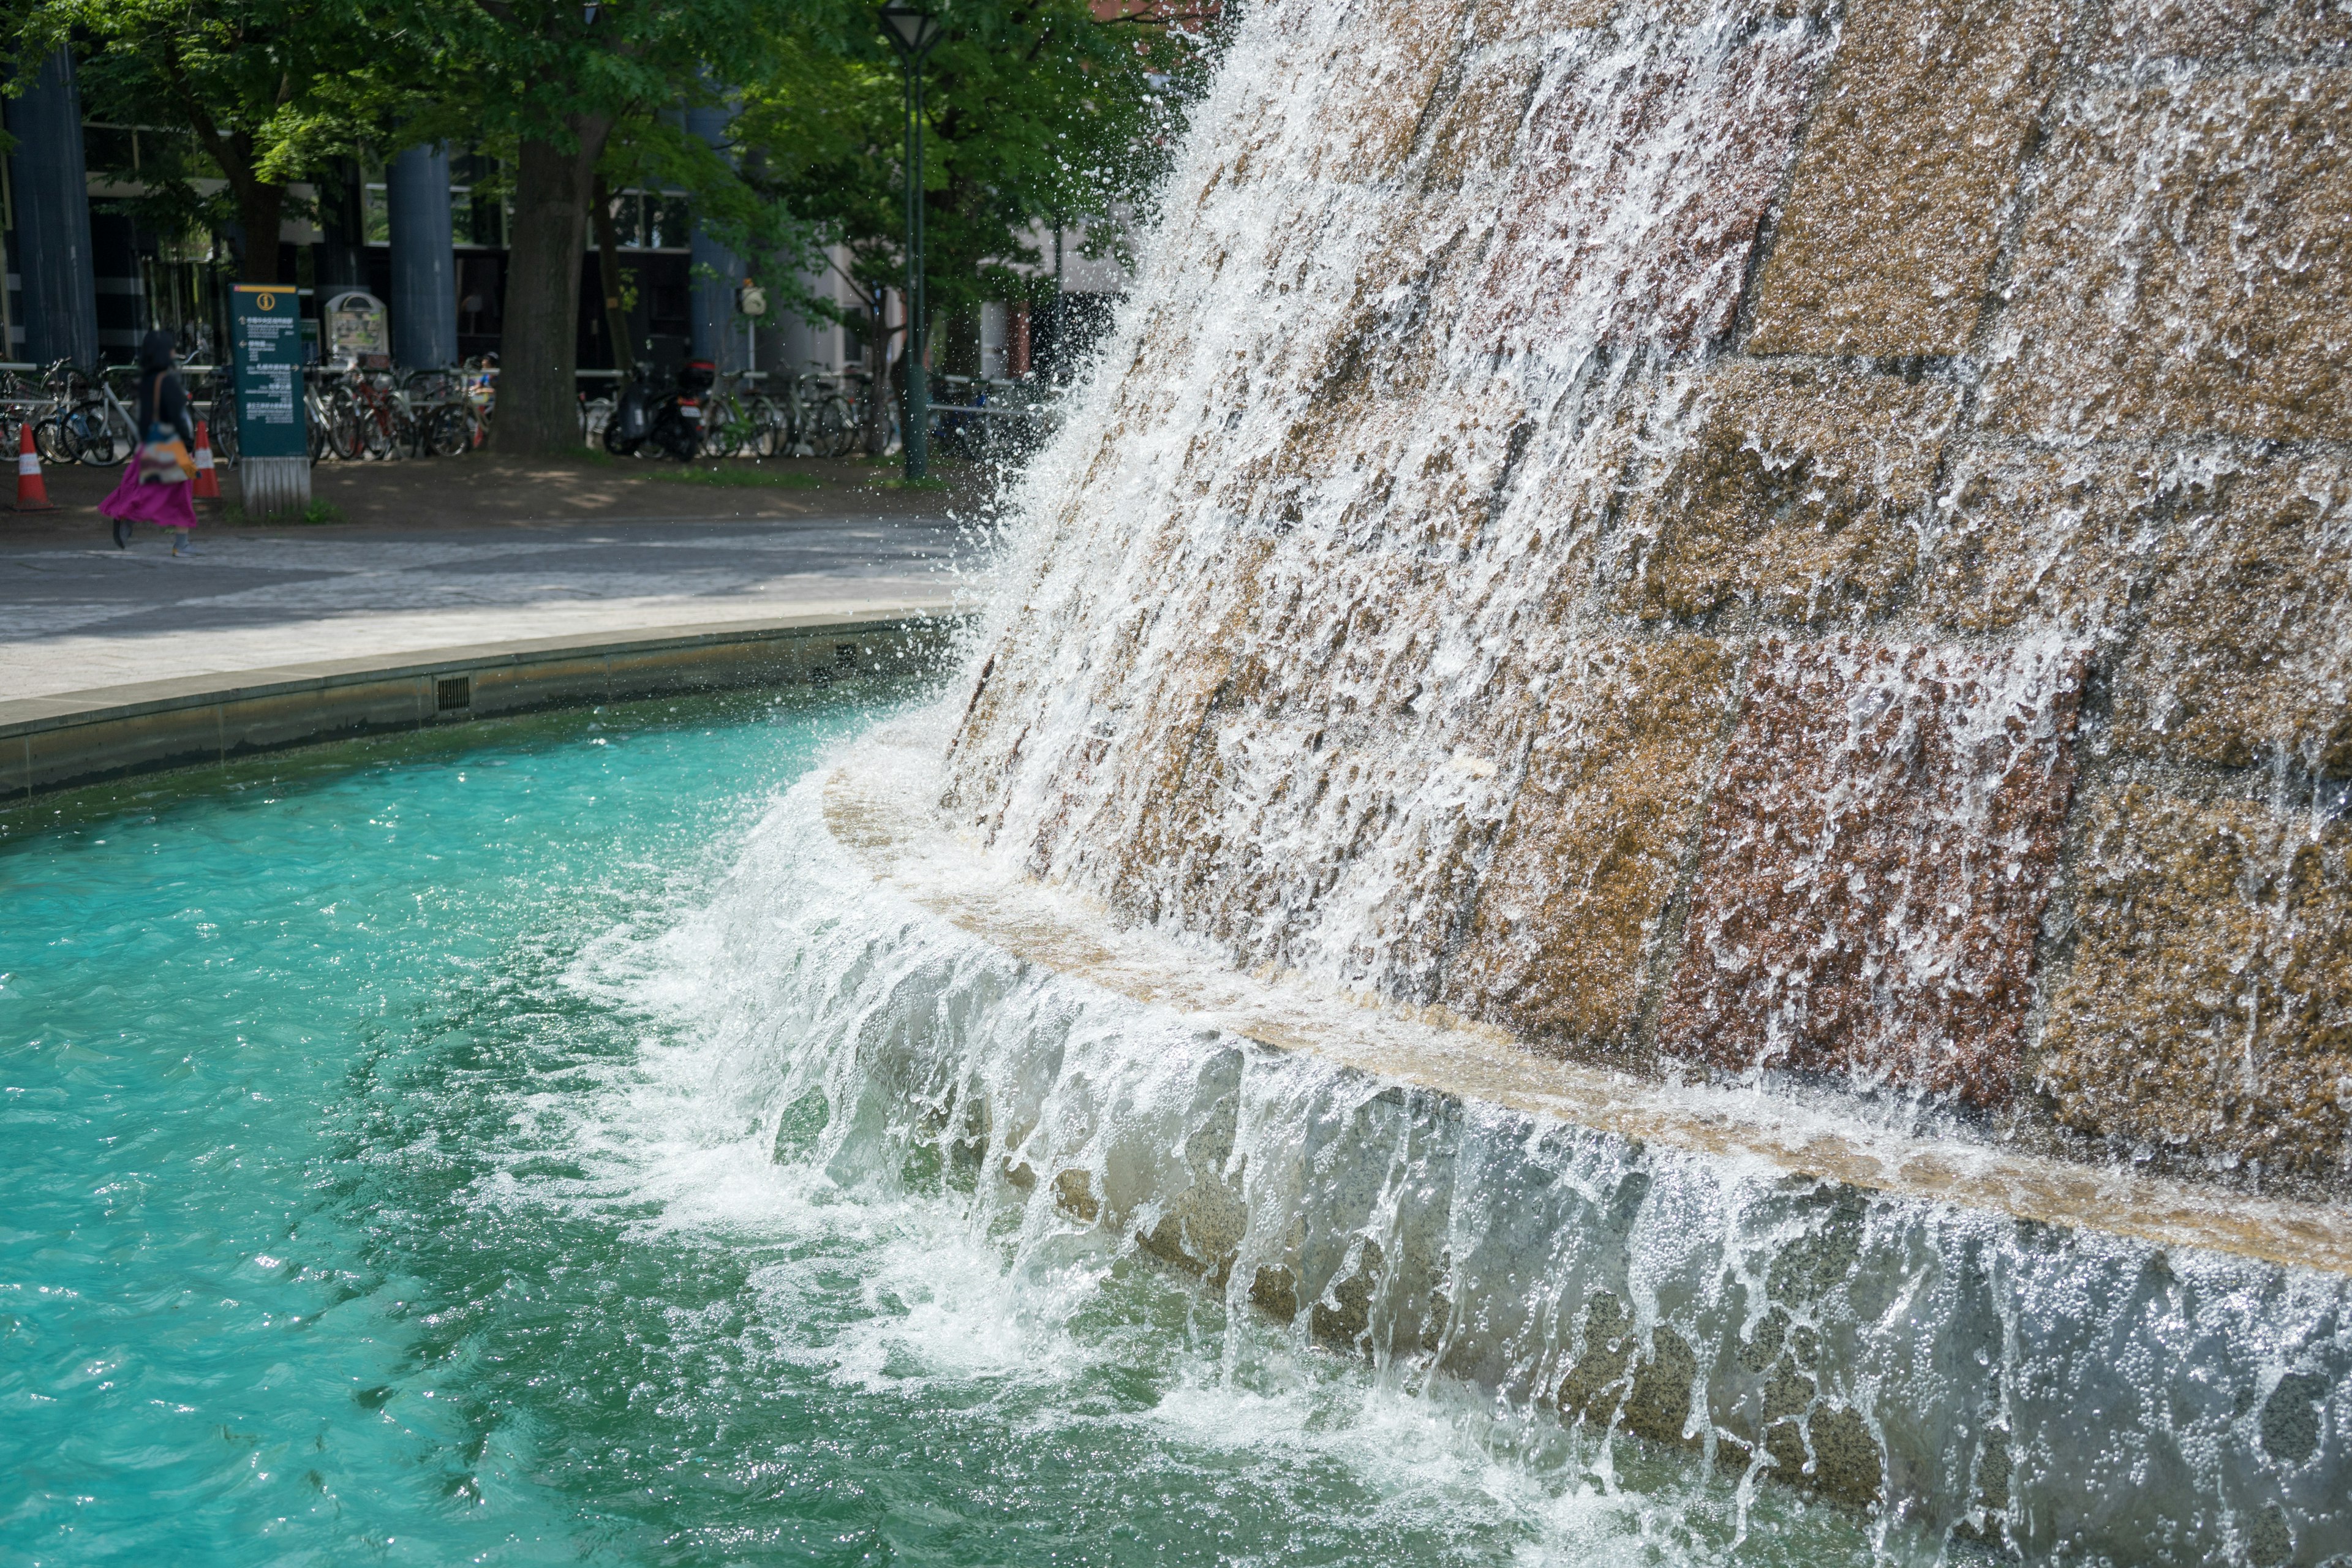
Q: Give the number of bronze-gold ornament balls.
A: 0